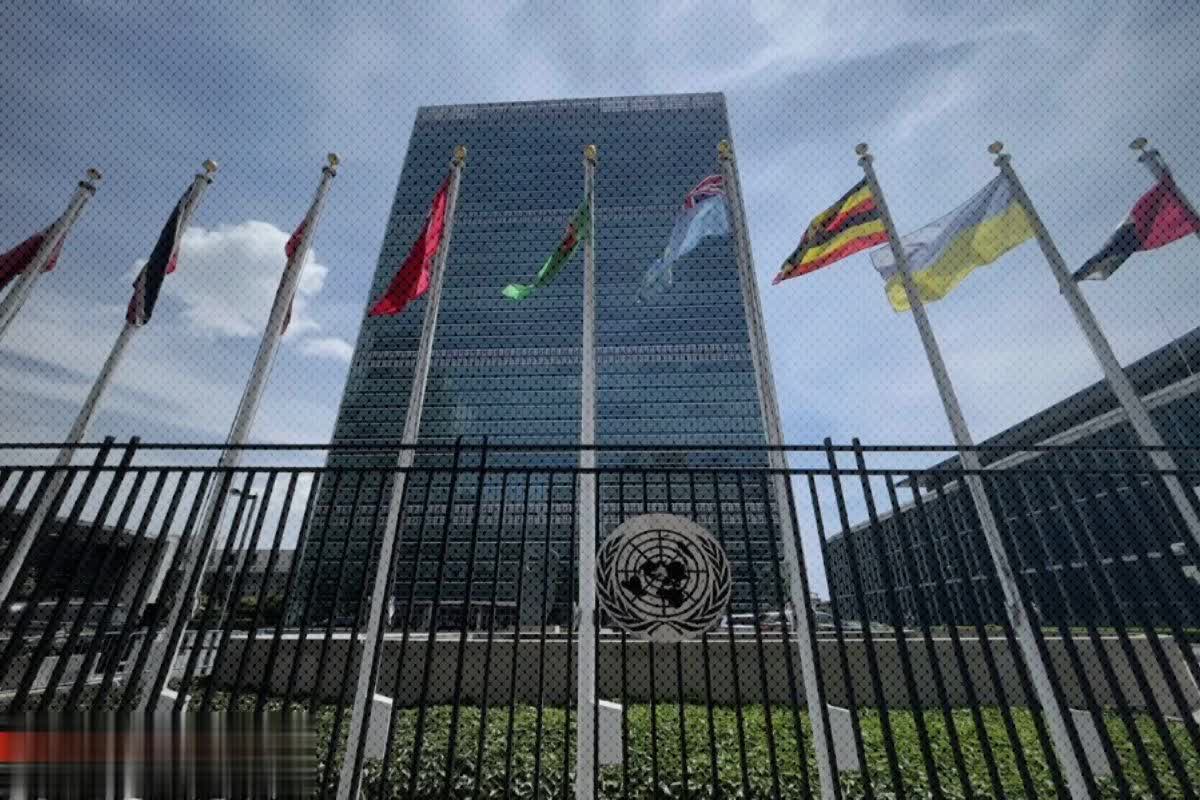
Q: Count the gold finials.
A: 9